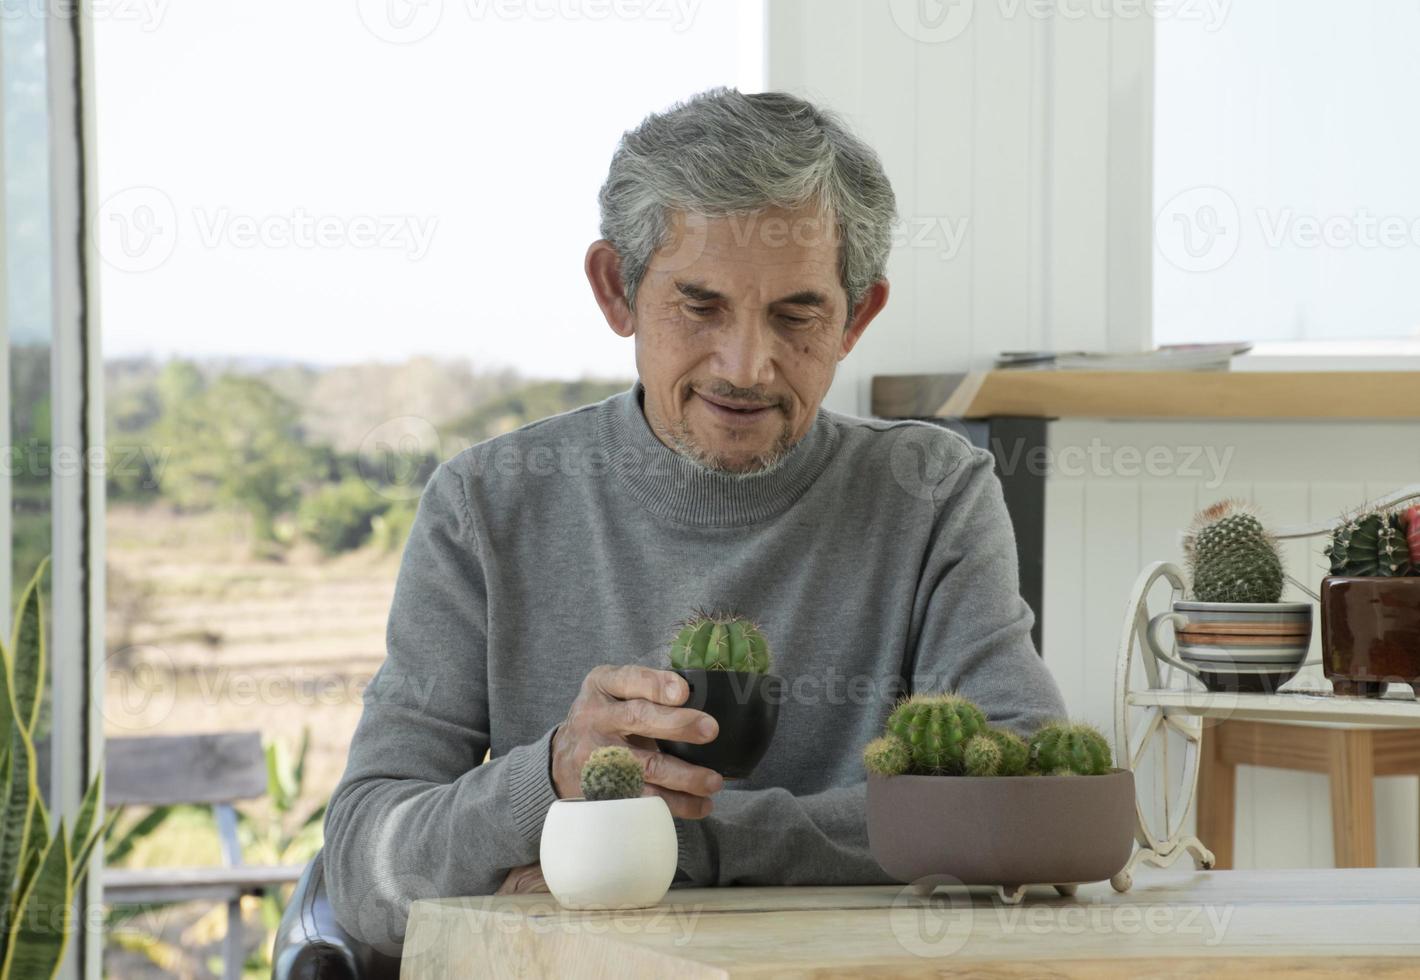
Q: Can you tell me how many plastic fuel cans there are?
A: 0